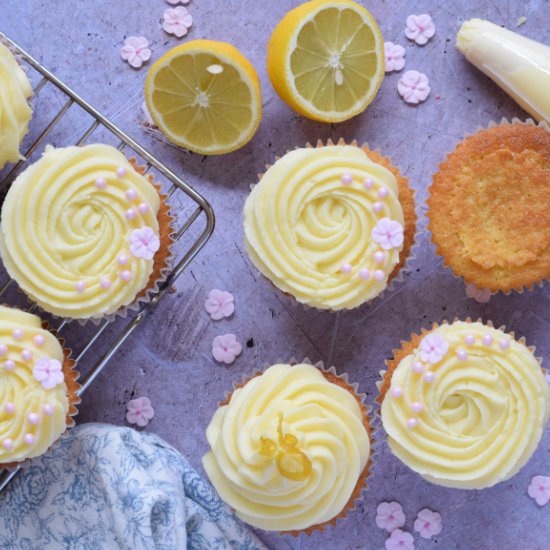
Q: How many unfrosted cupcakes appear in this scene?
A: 1